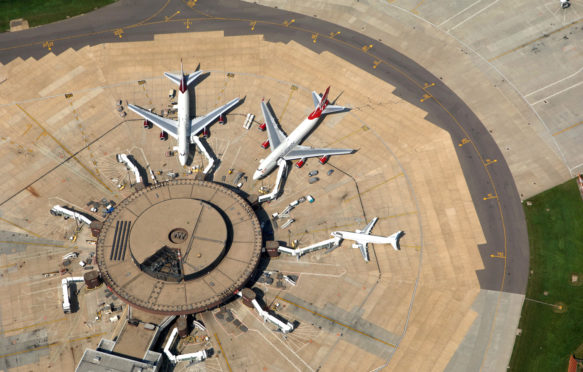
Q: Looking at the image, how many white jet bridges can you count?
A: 8